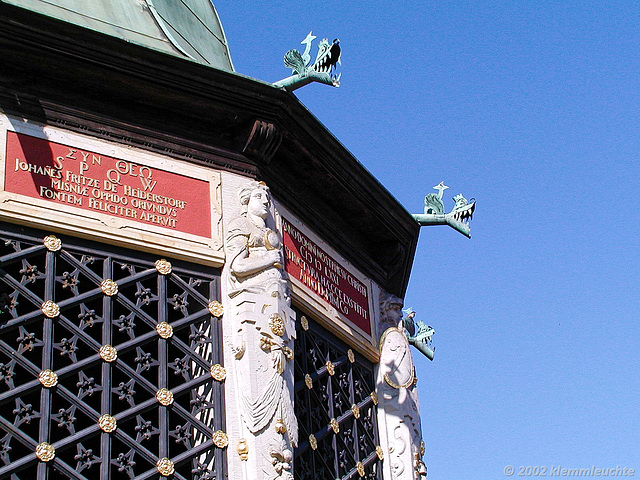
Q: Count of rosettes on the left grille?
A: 14